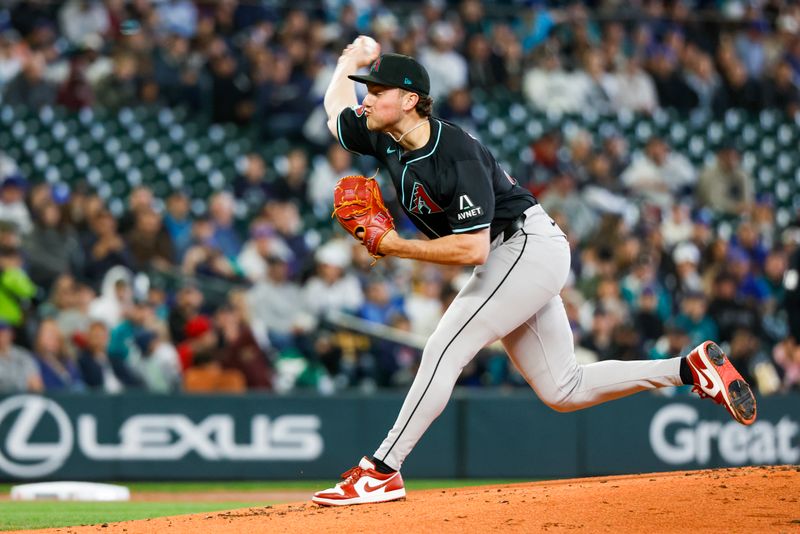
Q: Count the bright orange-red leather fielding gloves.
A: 1